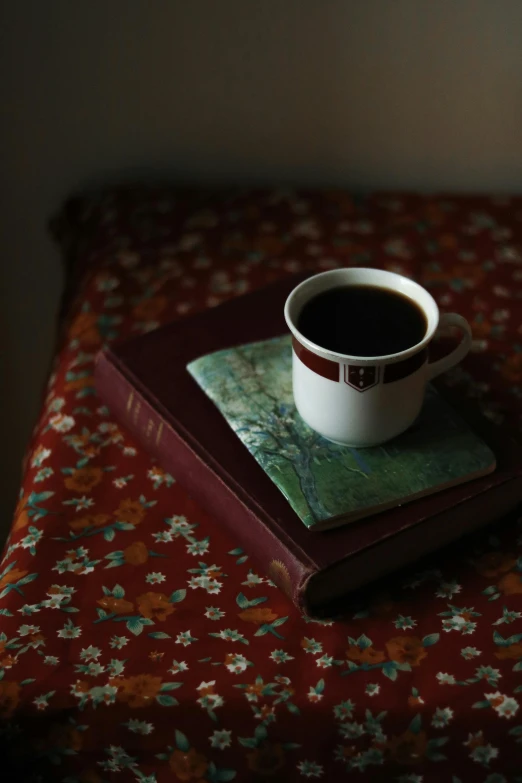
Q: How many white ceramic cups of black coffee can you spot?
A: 1